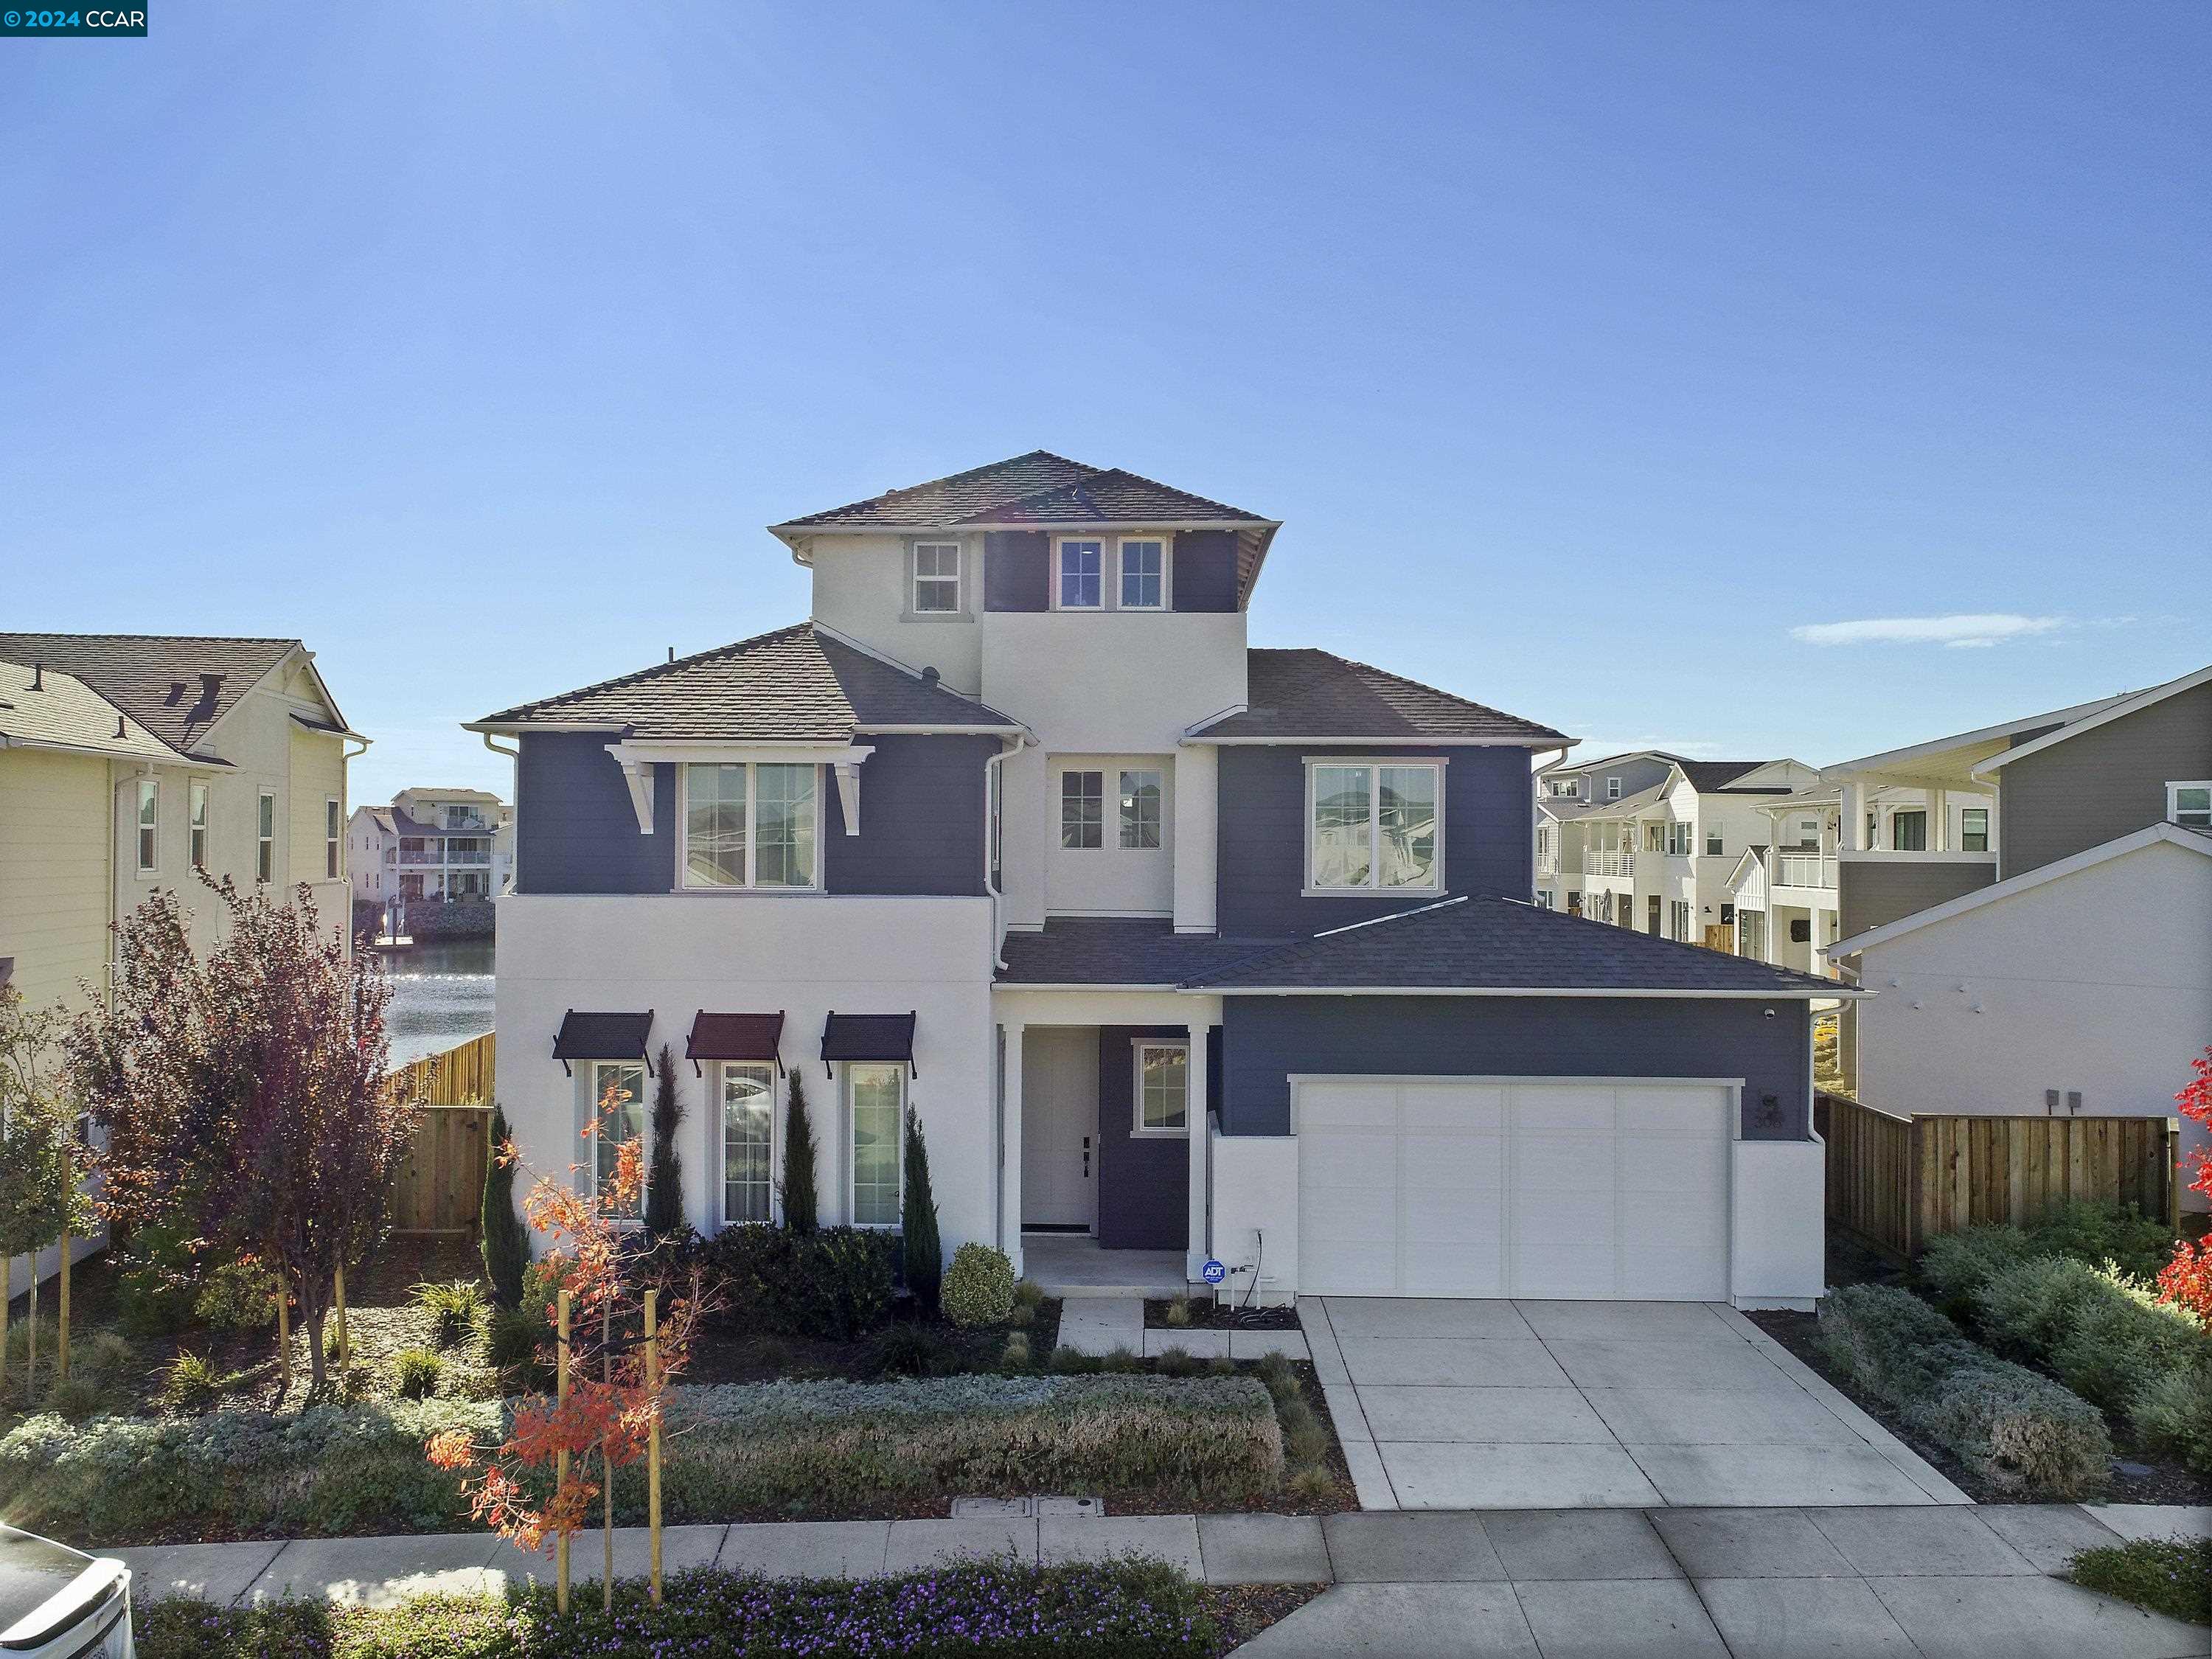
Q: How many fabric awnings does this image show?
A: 3